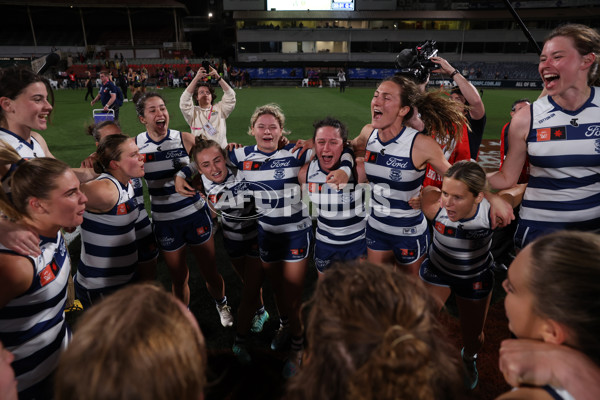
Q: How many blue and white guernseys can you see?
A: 11